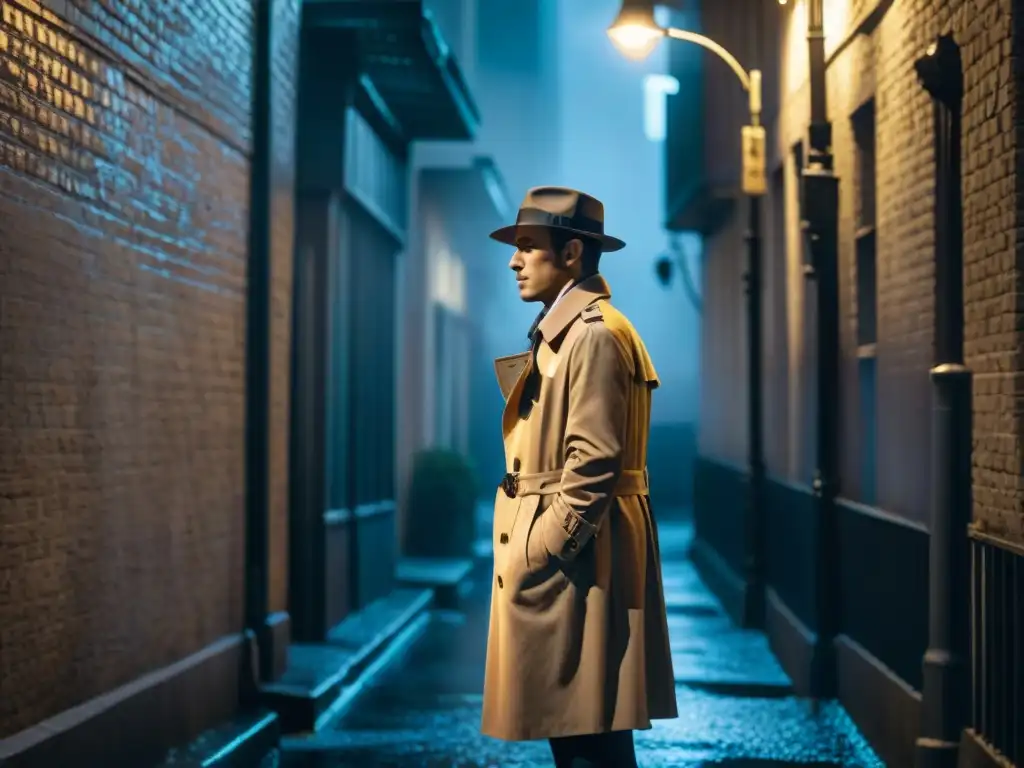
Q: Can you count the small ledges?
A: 3